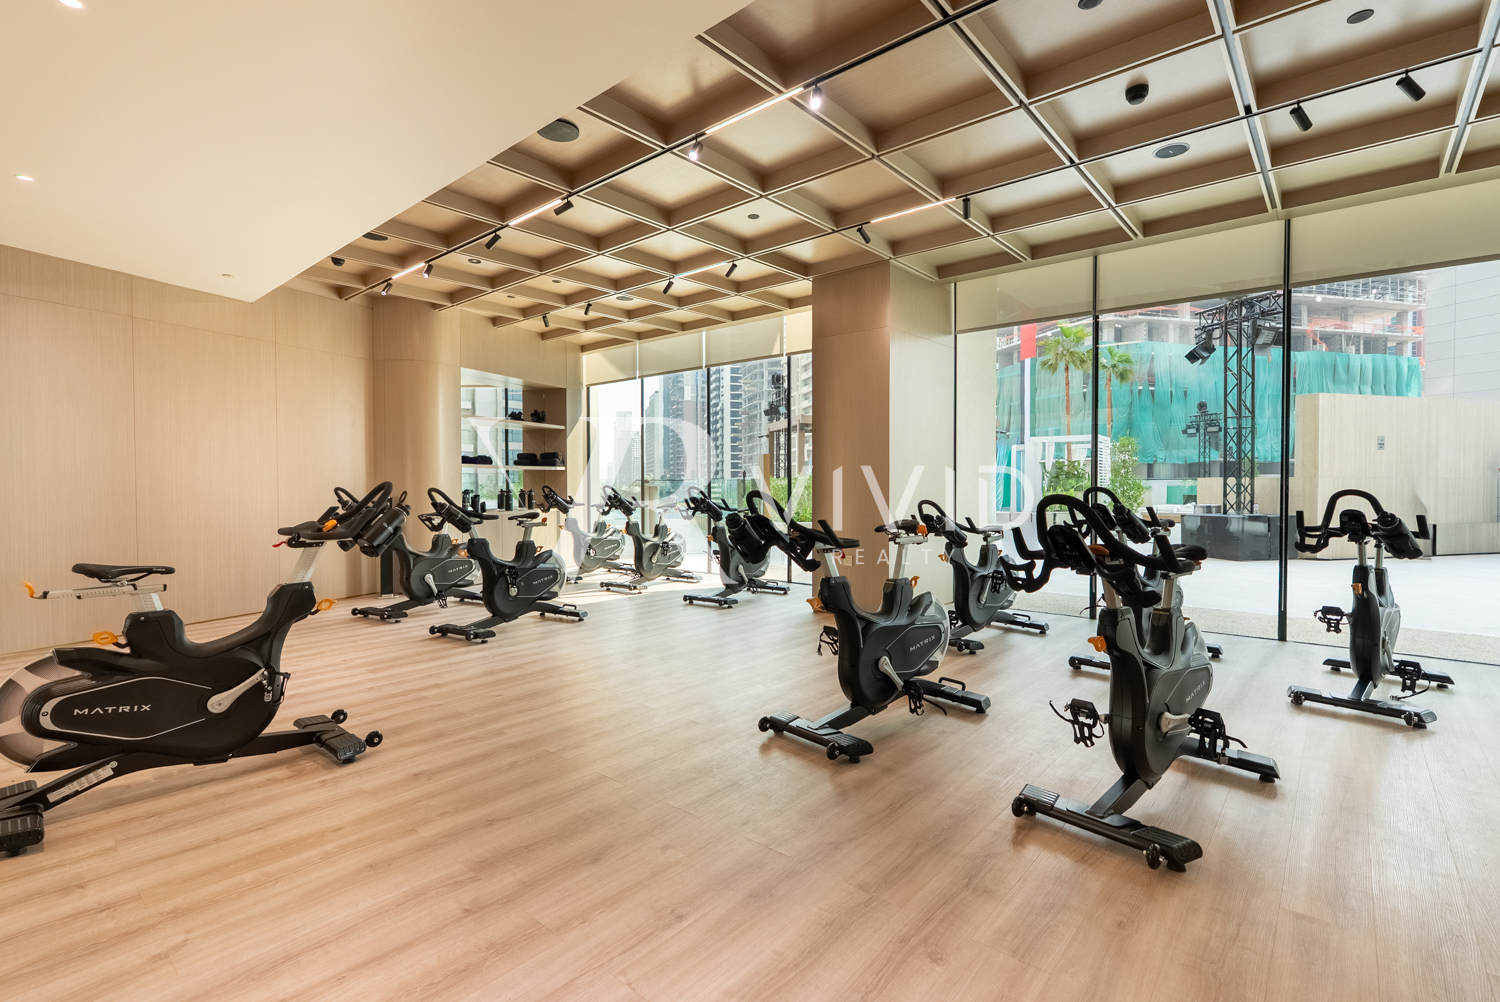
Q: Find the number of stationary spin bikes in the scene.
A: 11